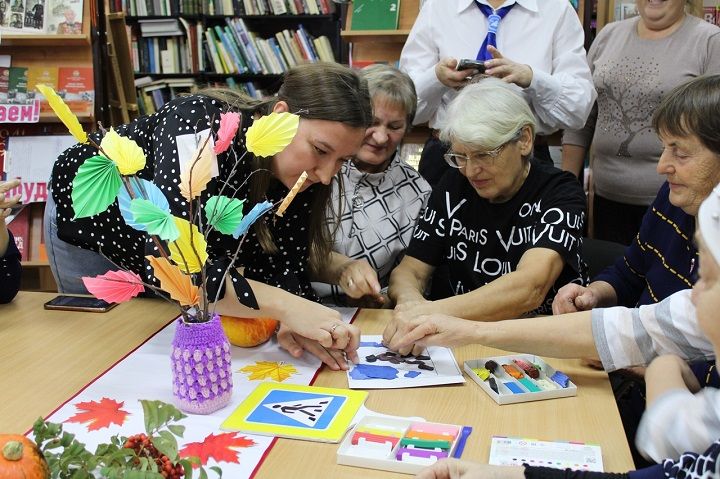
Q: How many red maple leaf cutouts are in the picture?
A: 2